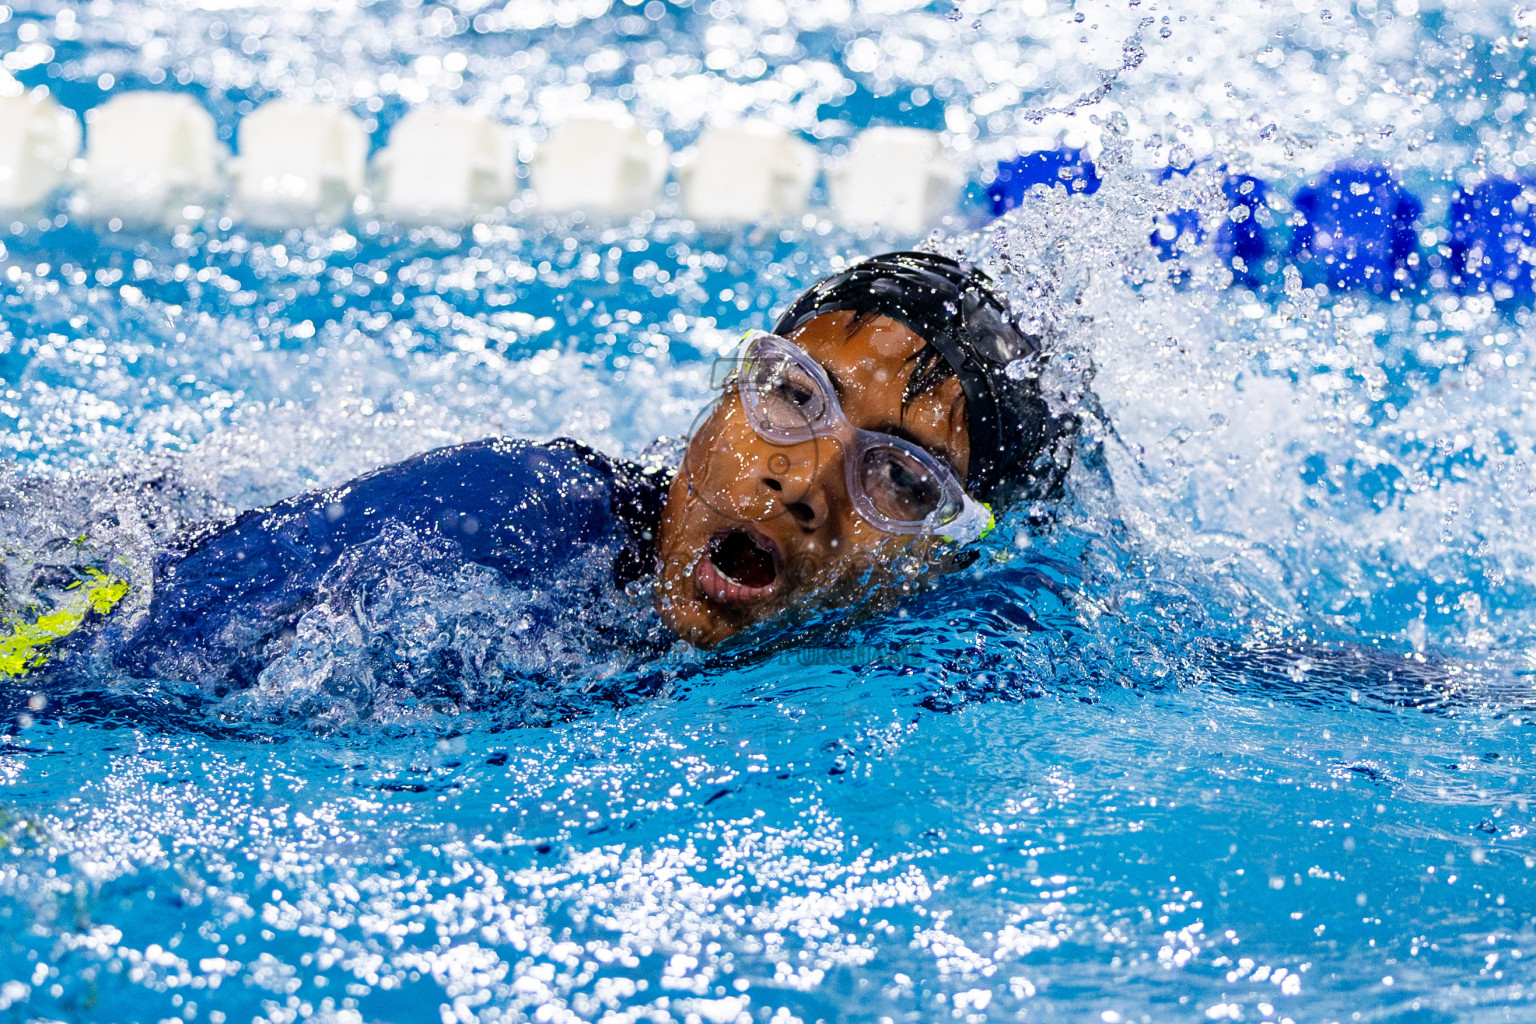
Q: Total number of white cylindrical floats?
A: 7